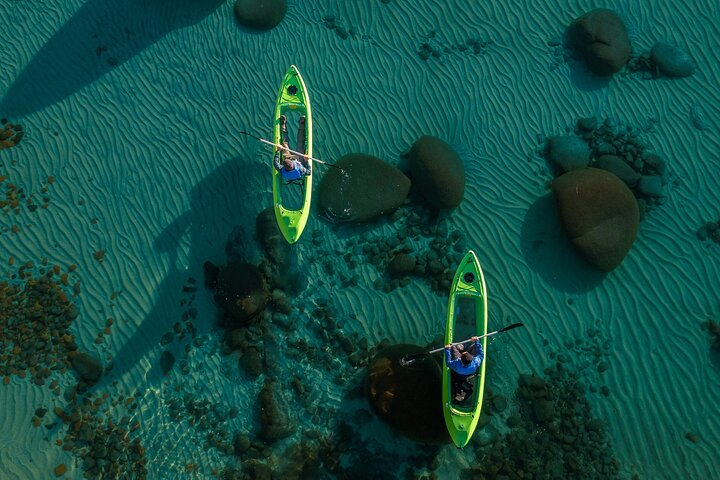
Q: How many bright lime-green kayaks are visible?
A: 2